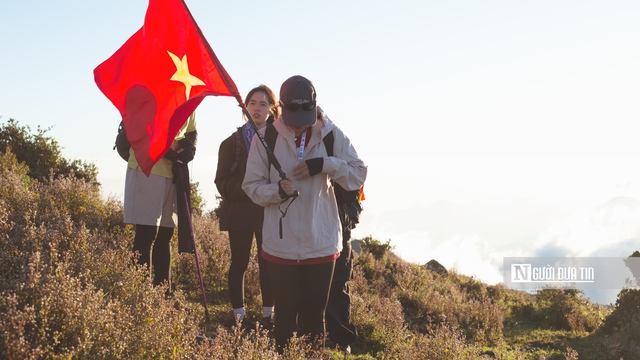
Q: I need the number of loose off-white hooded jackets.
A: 1